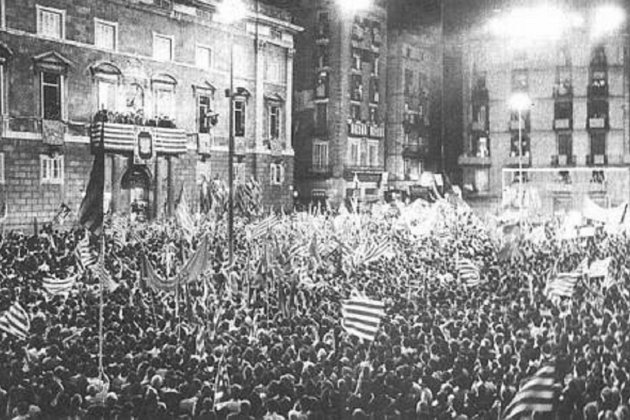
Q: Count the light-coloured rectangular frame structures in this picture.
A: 1